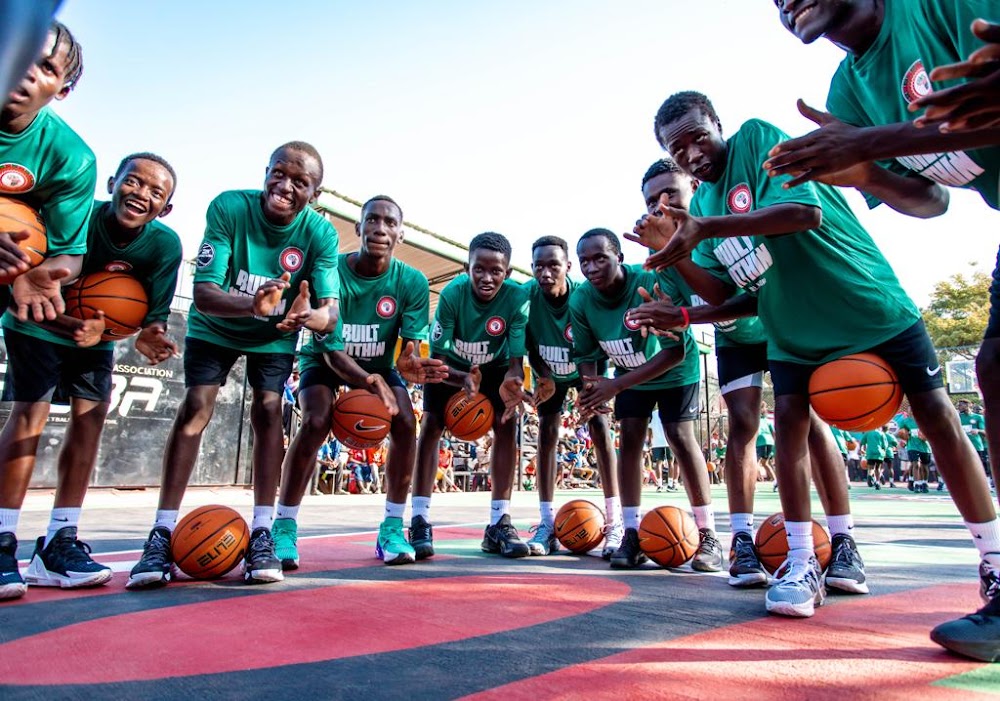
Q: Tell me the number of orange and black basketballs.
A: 9